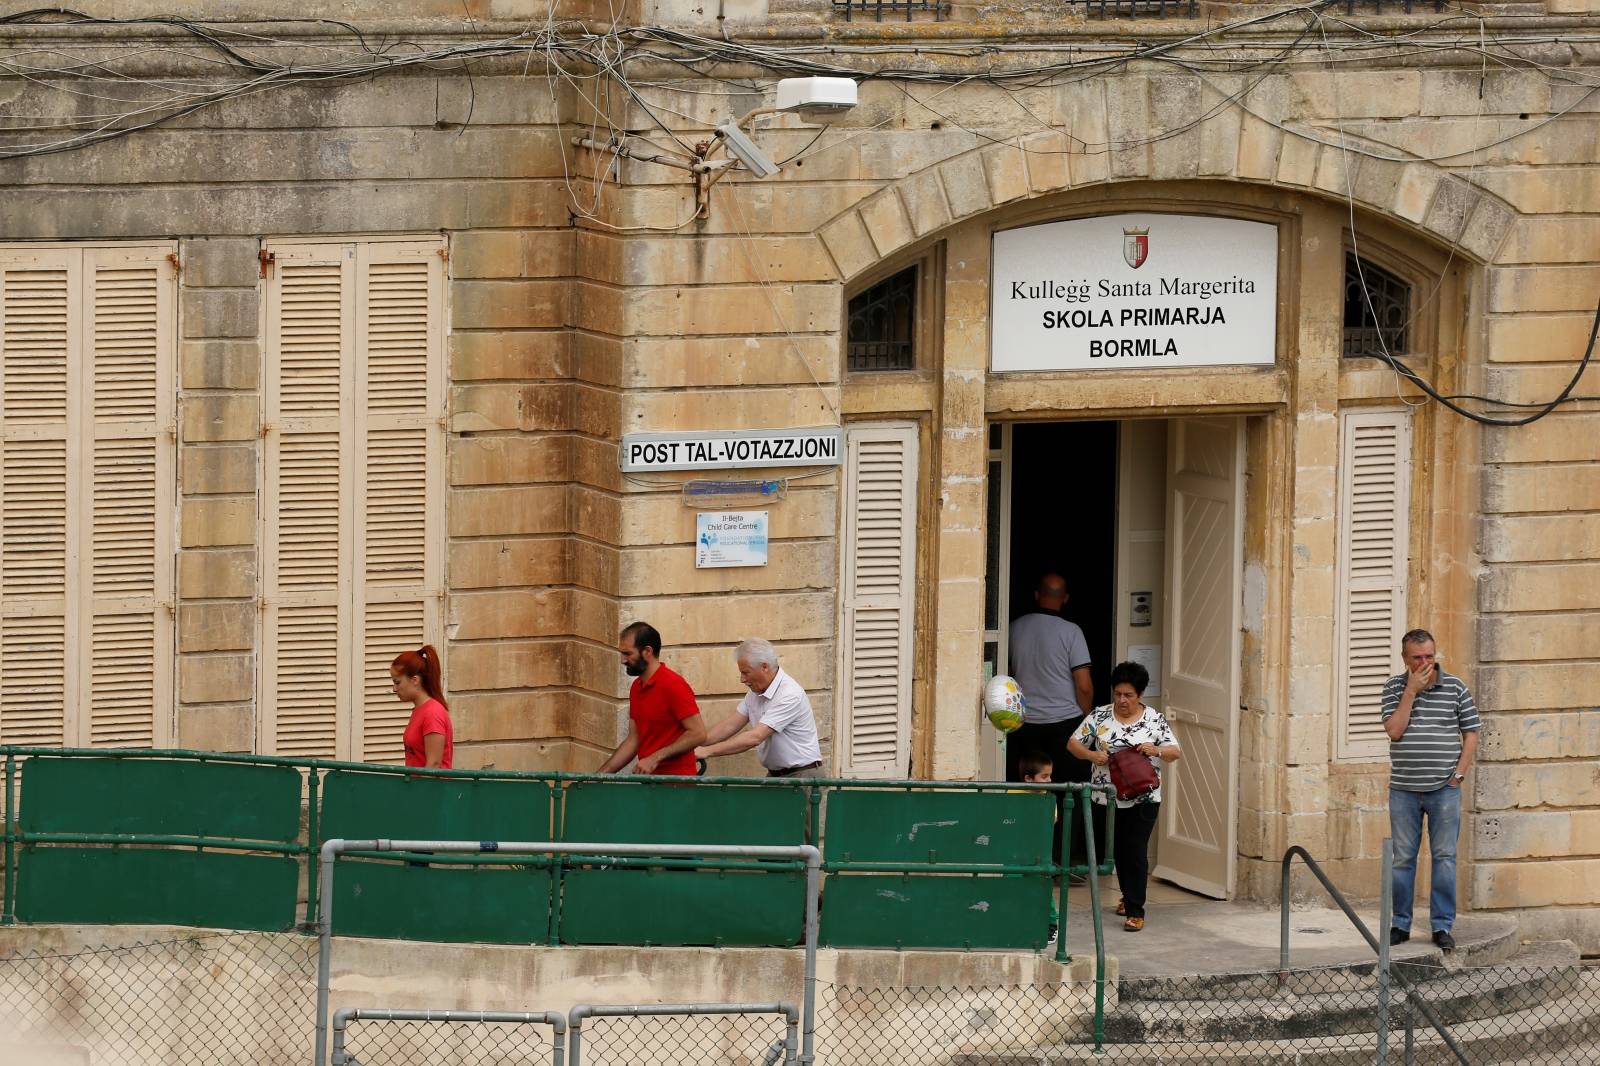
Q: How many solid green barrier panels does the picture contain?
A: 8